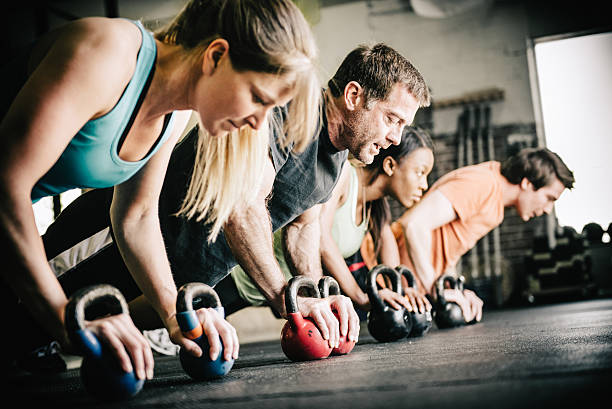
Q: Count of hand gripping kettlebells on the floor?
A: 8